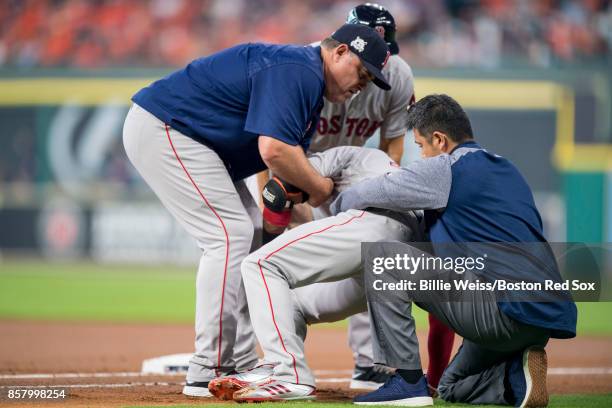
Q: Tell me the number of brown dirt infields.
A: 1